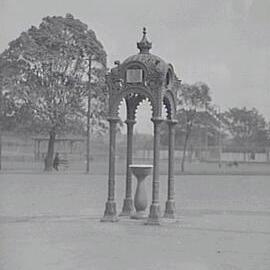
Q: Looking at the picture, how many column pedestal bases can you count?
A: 4